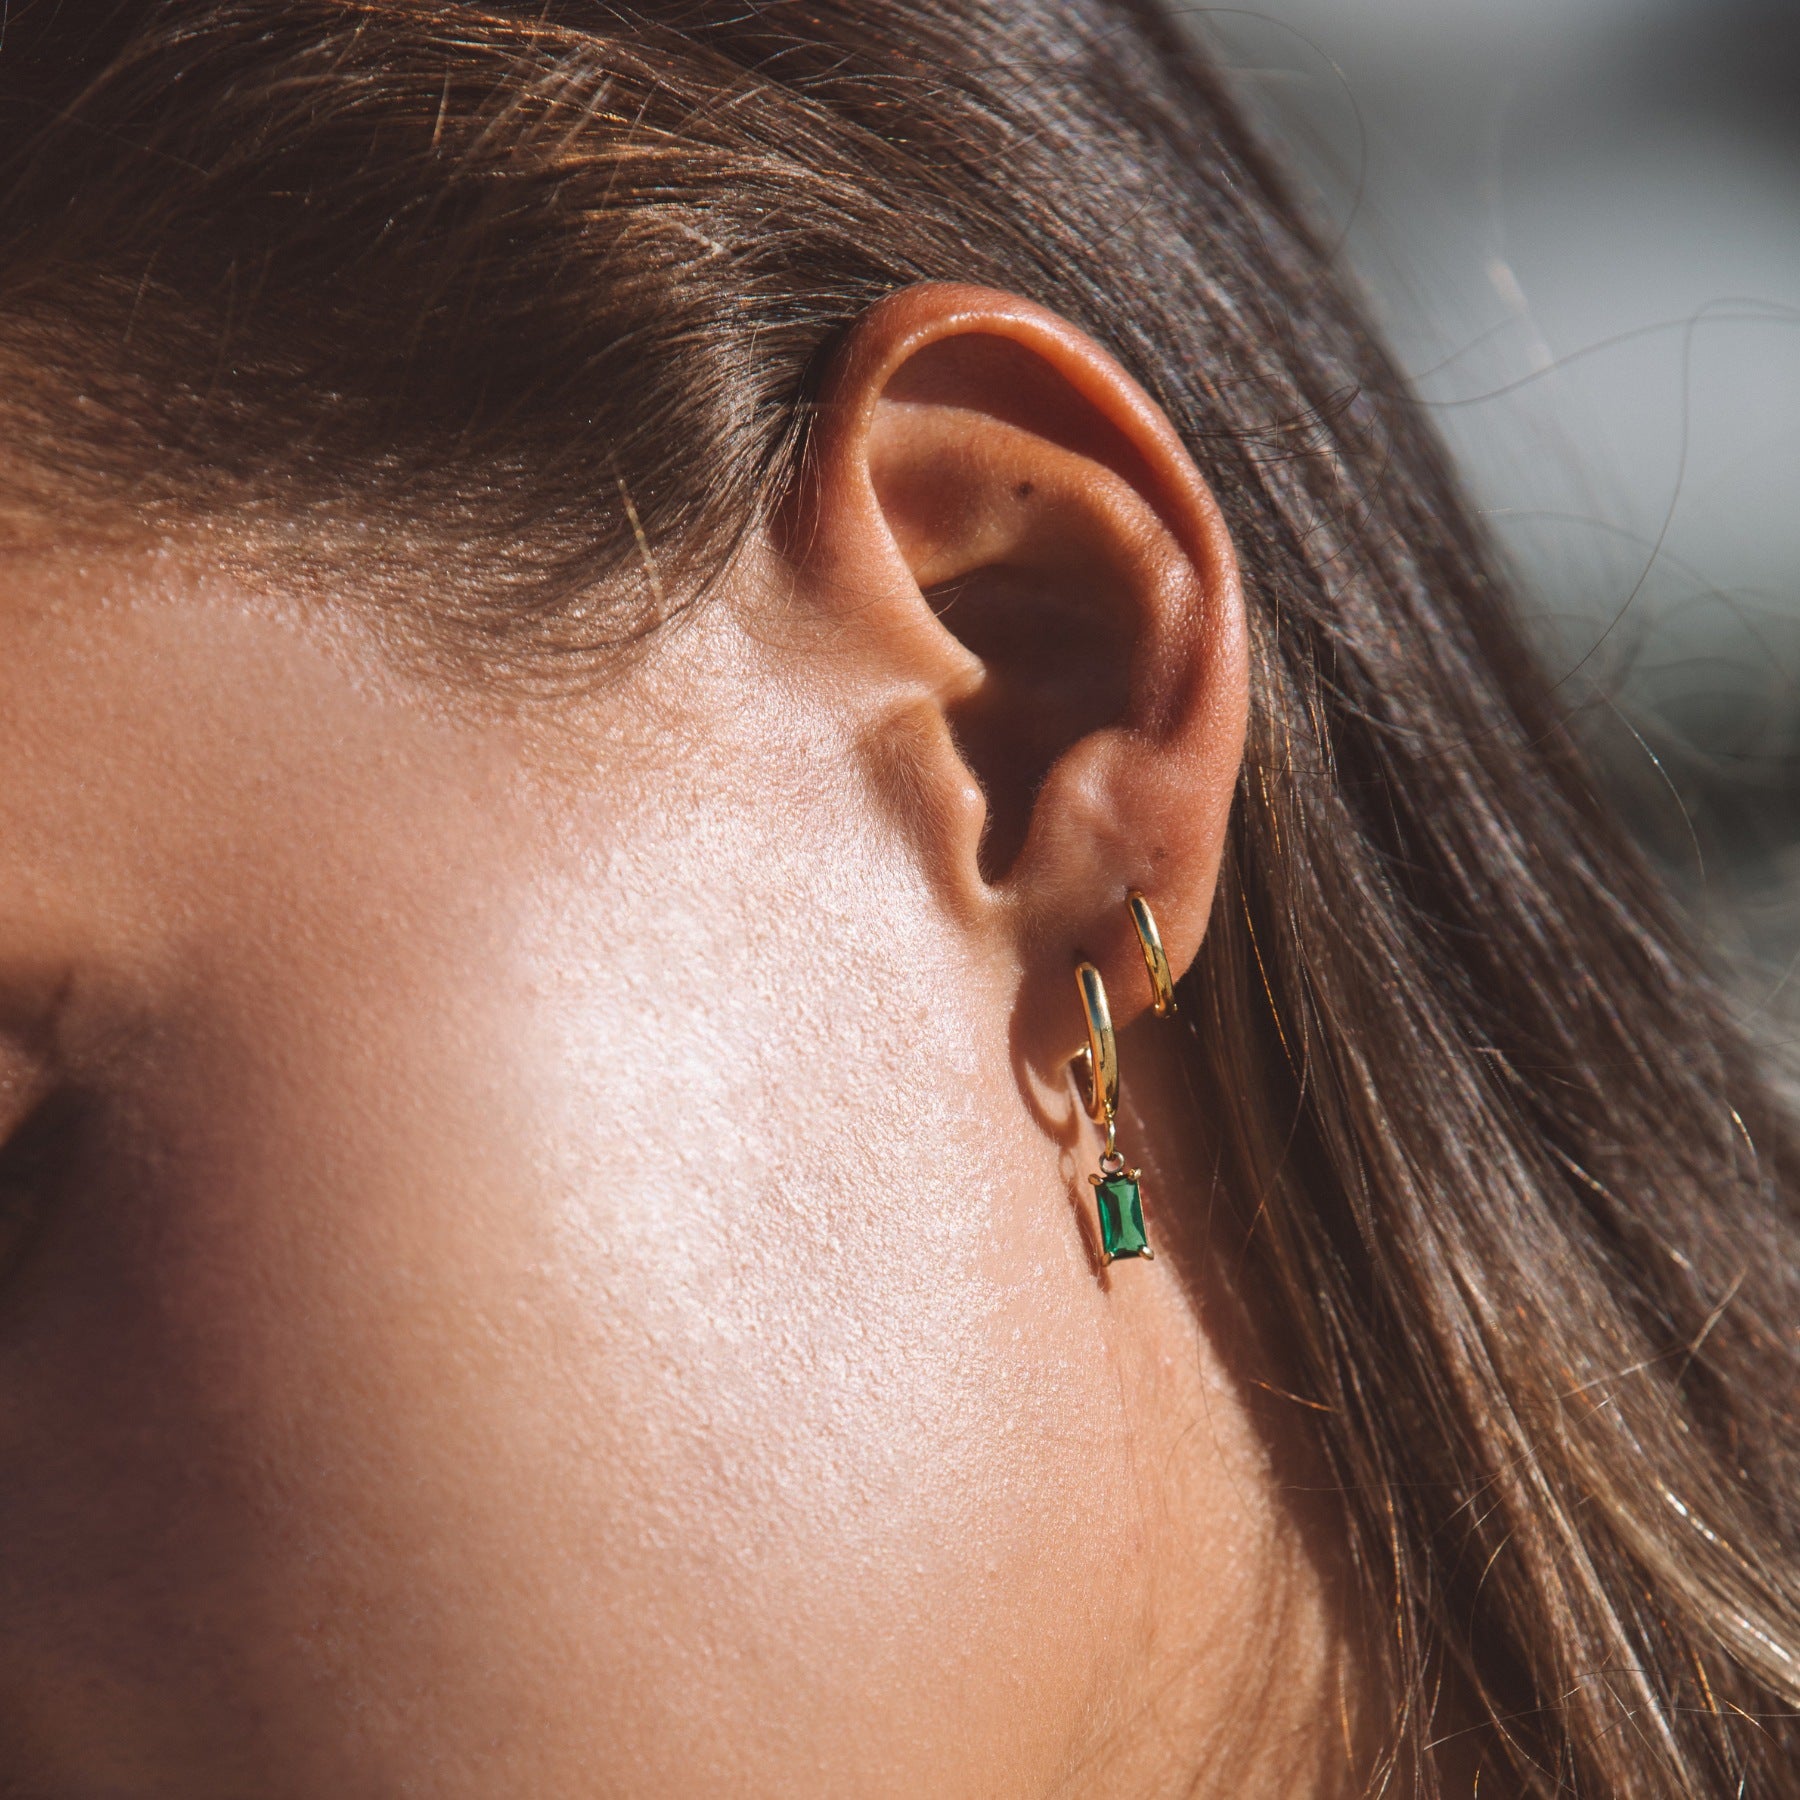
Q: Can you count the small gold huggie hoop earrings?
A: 2